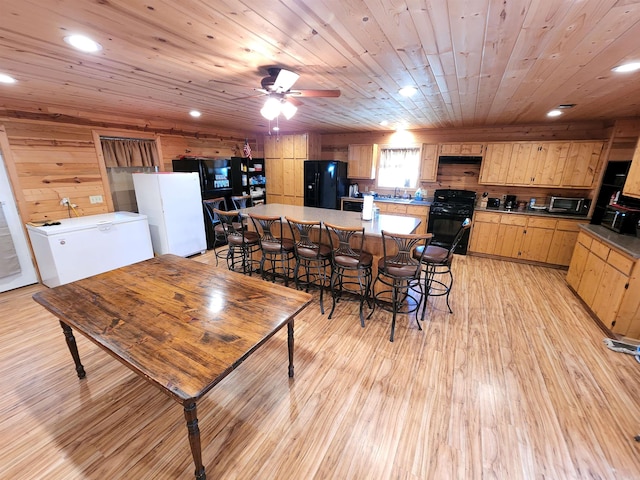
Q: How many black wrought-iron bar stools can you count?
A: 8